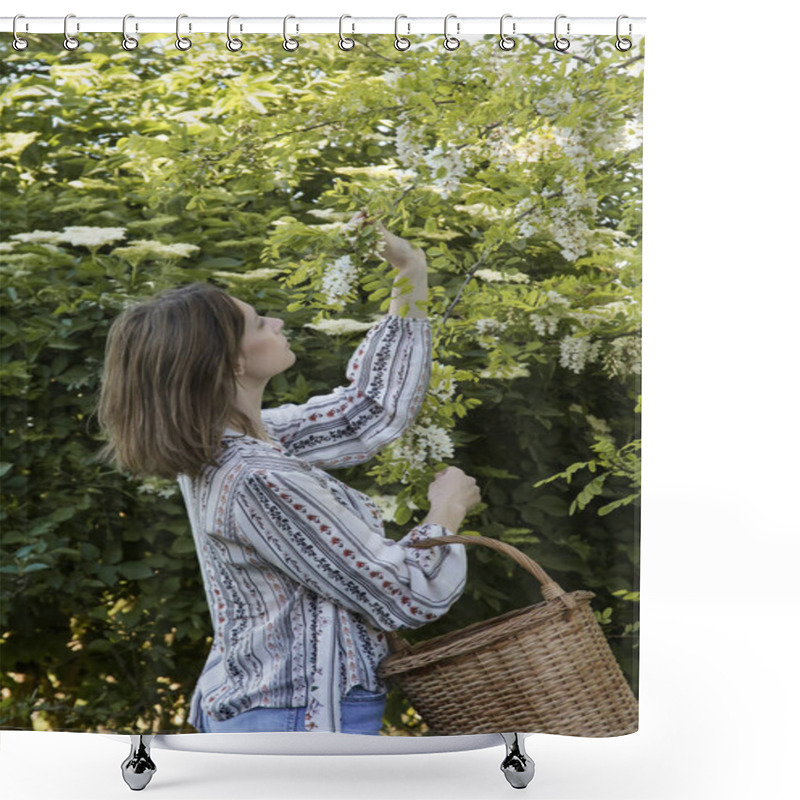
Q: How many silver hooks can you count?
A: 12